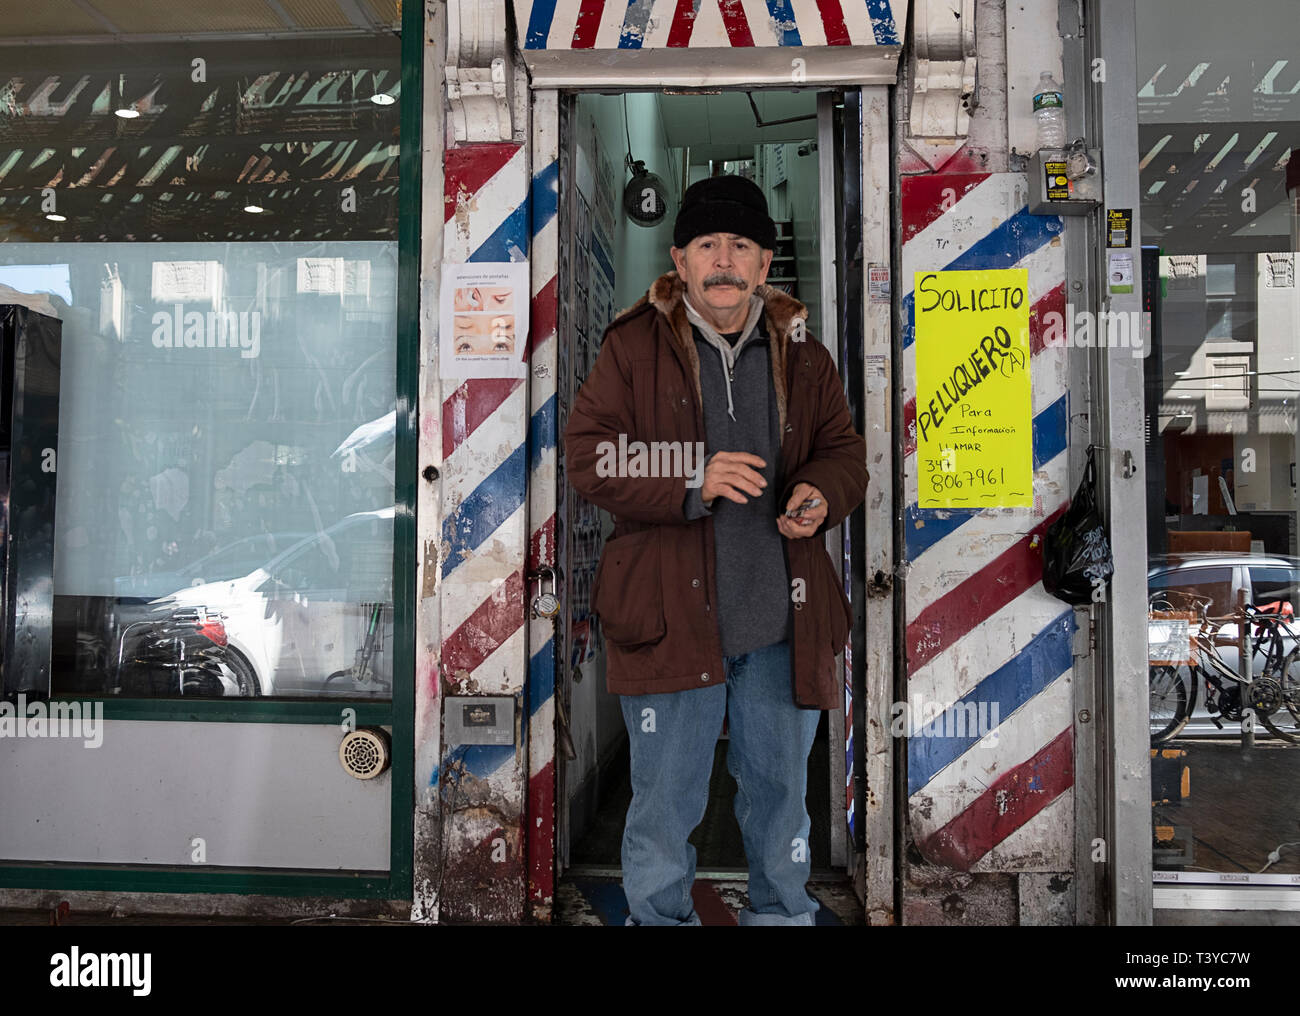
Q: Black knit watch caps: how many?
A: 1